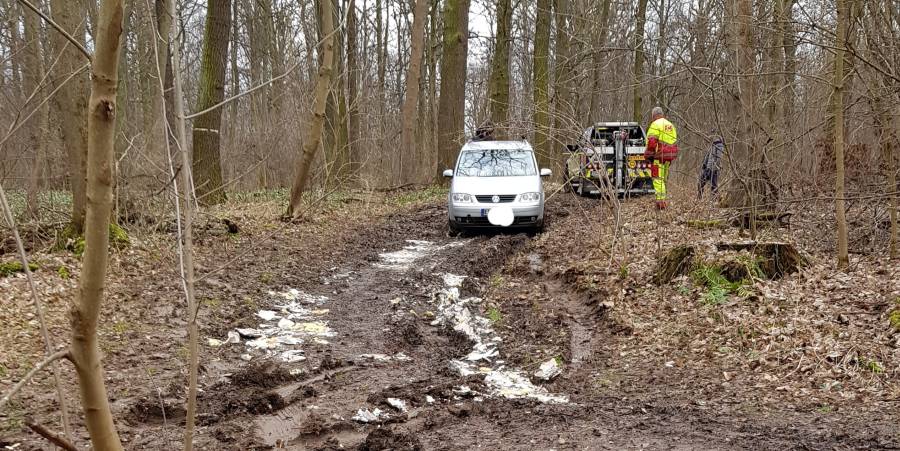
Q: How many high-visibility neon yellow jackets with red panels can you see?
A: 1